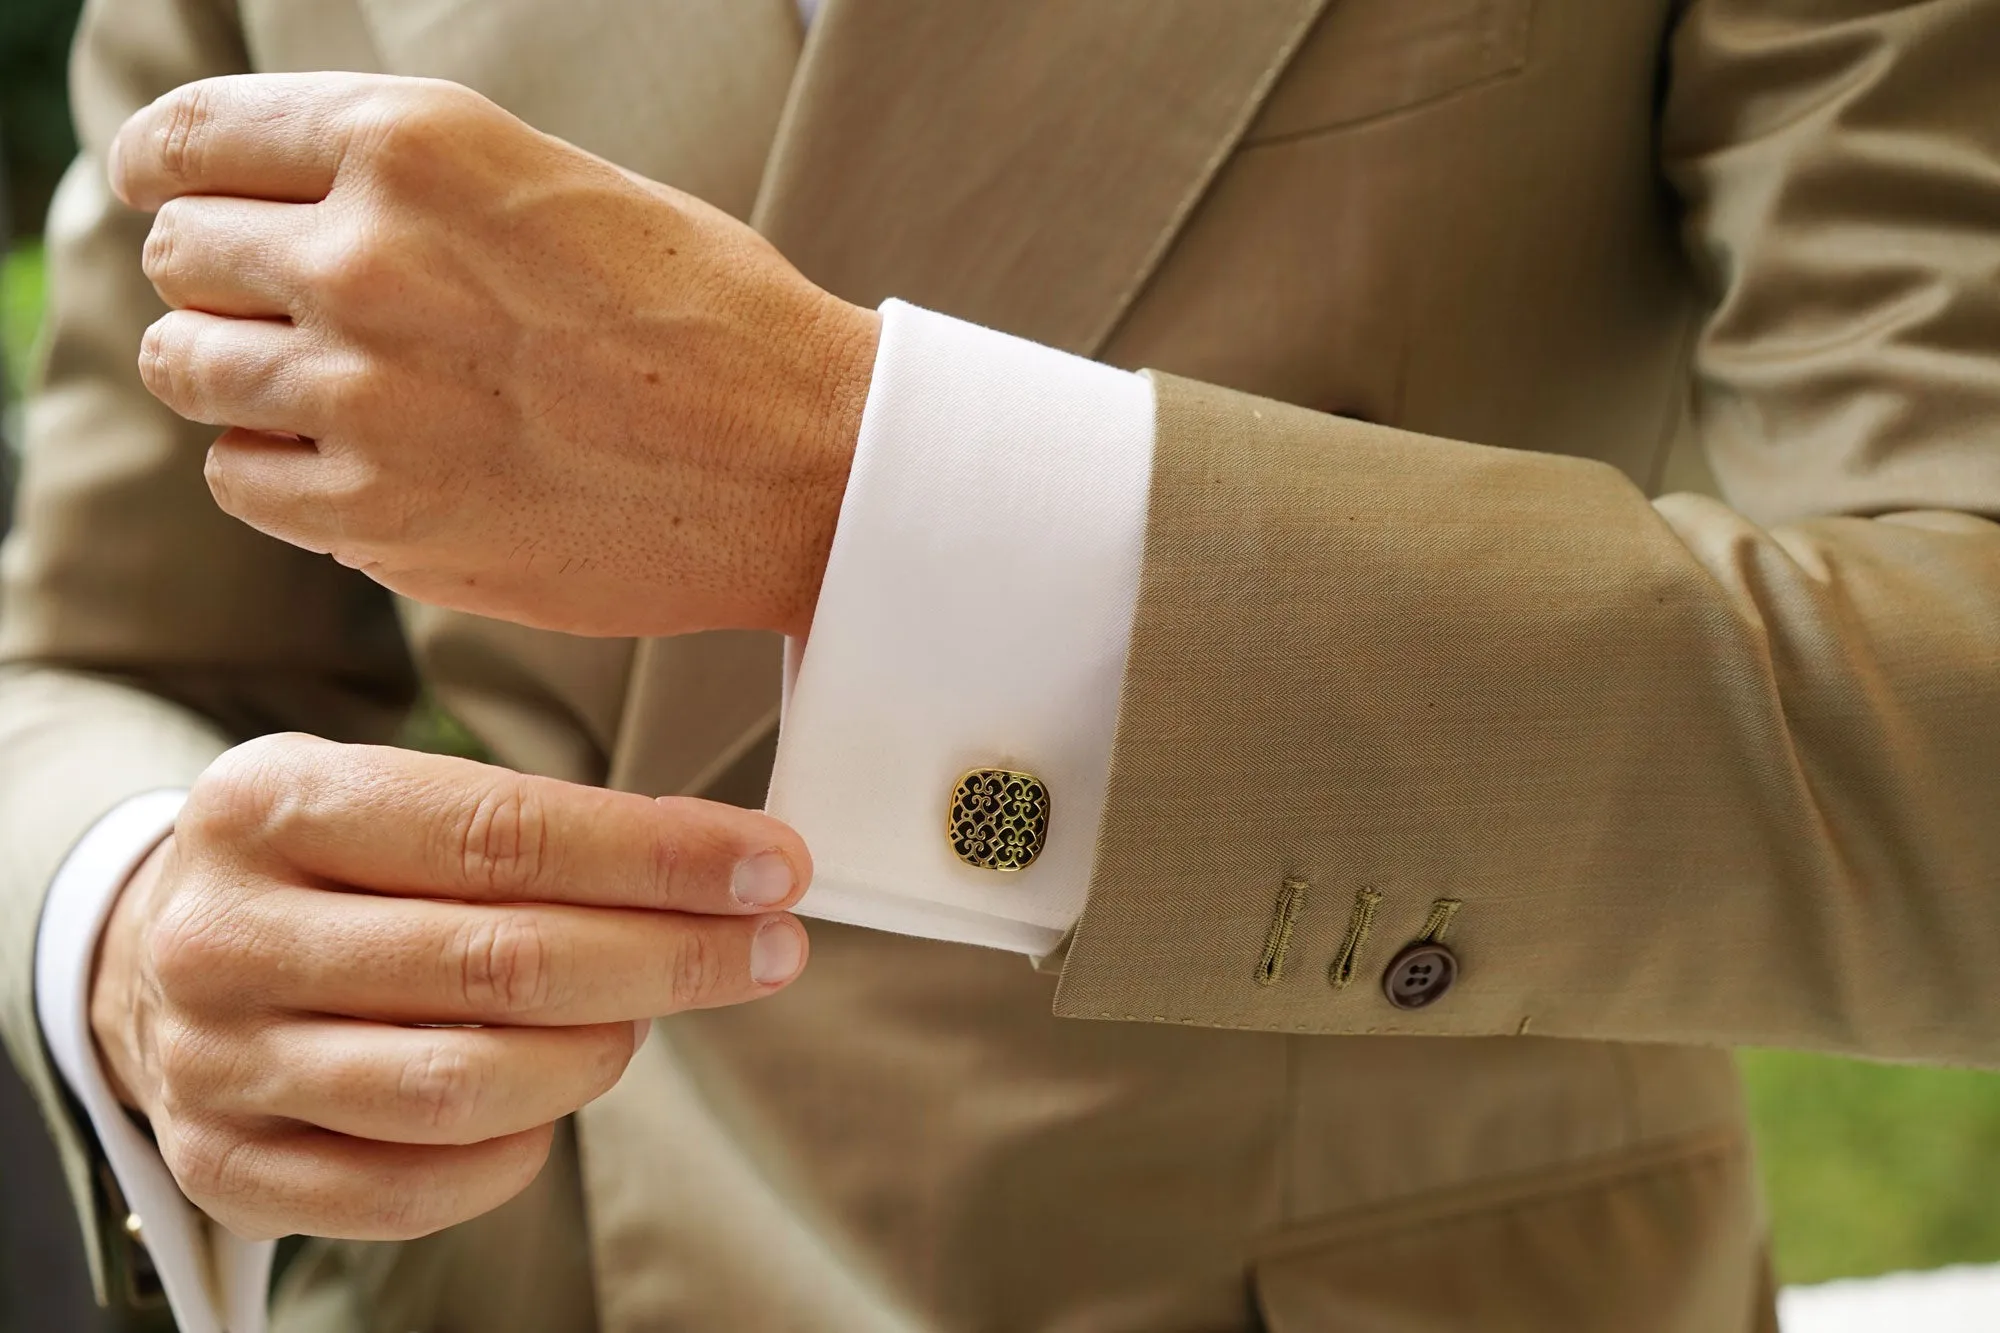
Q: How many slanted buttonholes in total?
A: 3